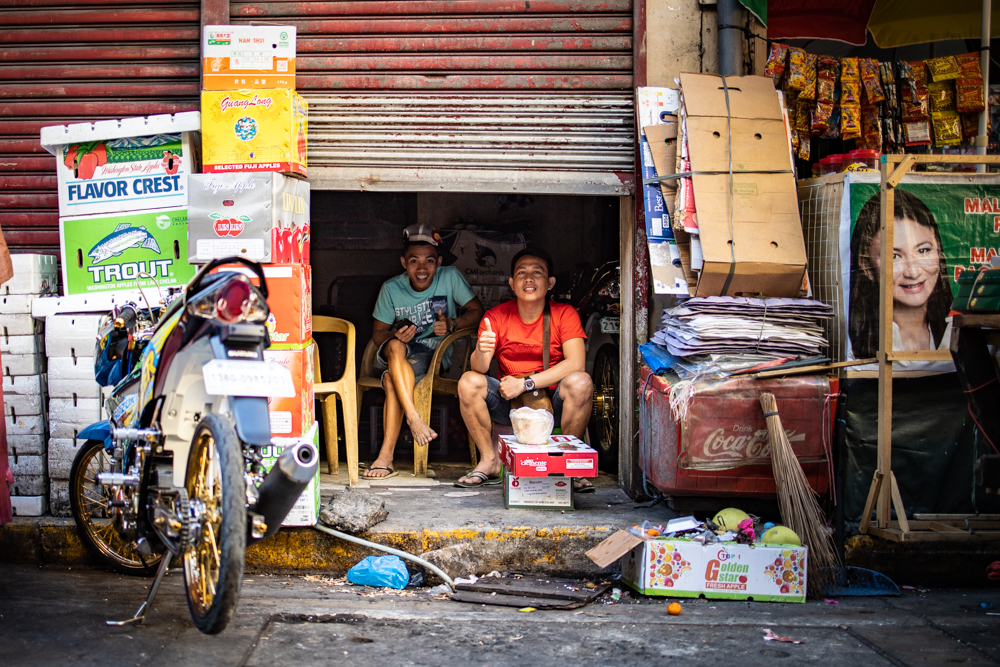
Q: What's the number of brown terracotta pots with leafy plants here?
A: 0